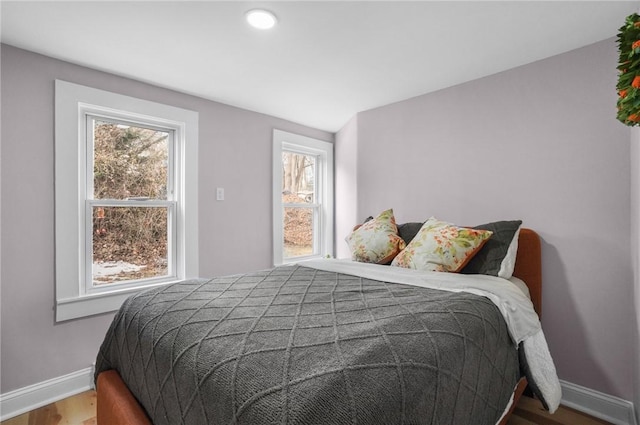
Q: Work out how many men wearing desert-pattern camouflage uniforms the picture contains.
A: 0